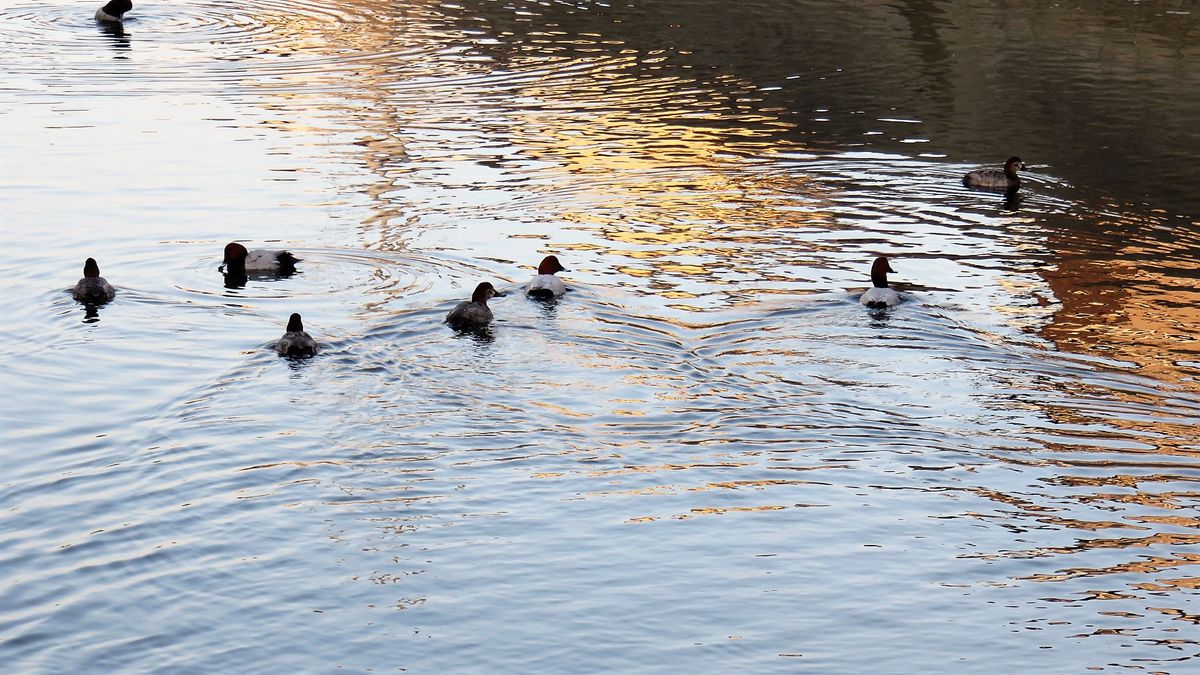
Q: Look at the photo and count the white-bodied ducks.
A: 4